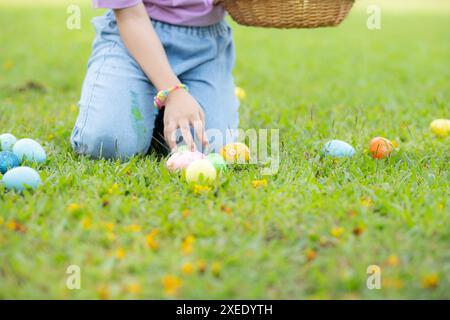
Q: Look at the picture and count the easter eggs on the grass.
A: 13